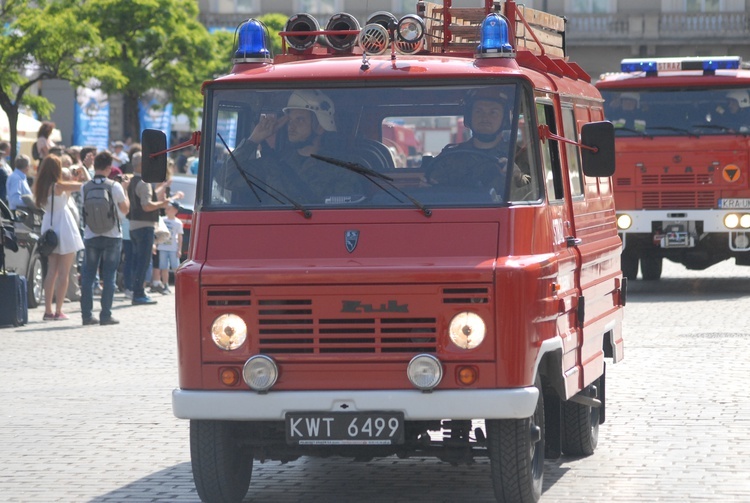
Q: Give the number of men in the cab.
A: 2